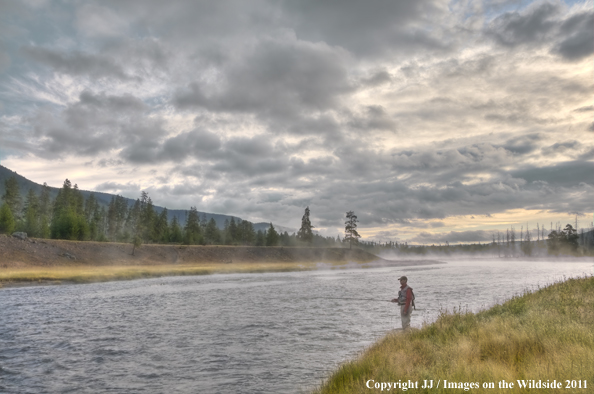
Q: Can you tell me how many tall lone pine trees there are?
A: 2